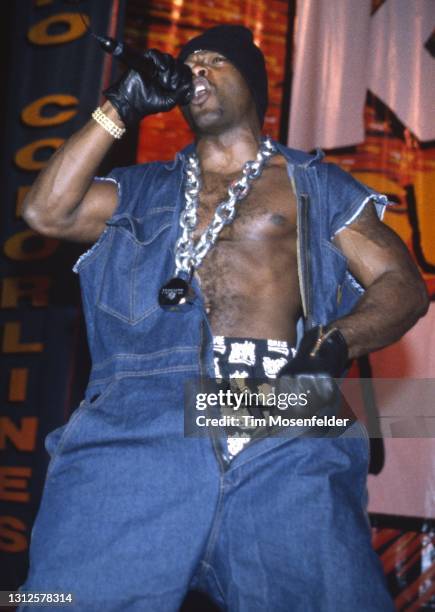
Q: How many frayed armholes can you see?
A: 2